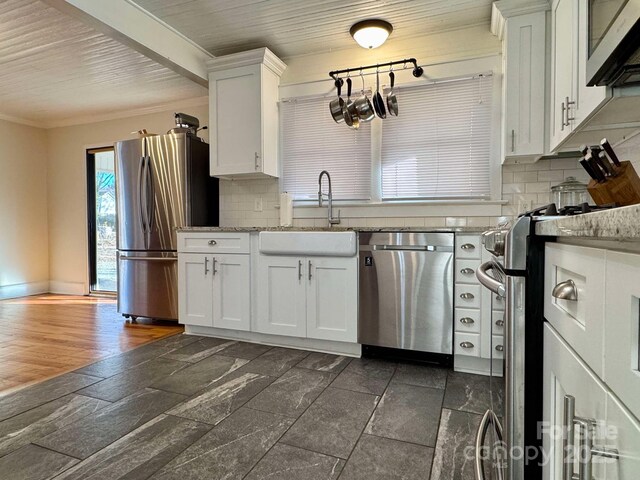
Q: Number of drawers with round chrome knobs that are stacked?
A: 5